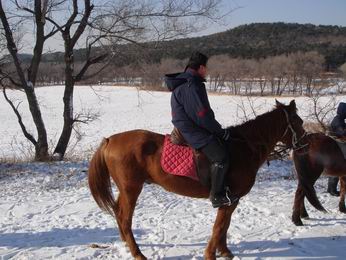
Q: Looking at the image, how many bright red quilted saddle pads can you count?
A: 1